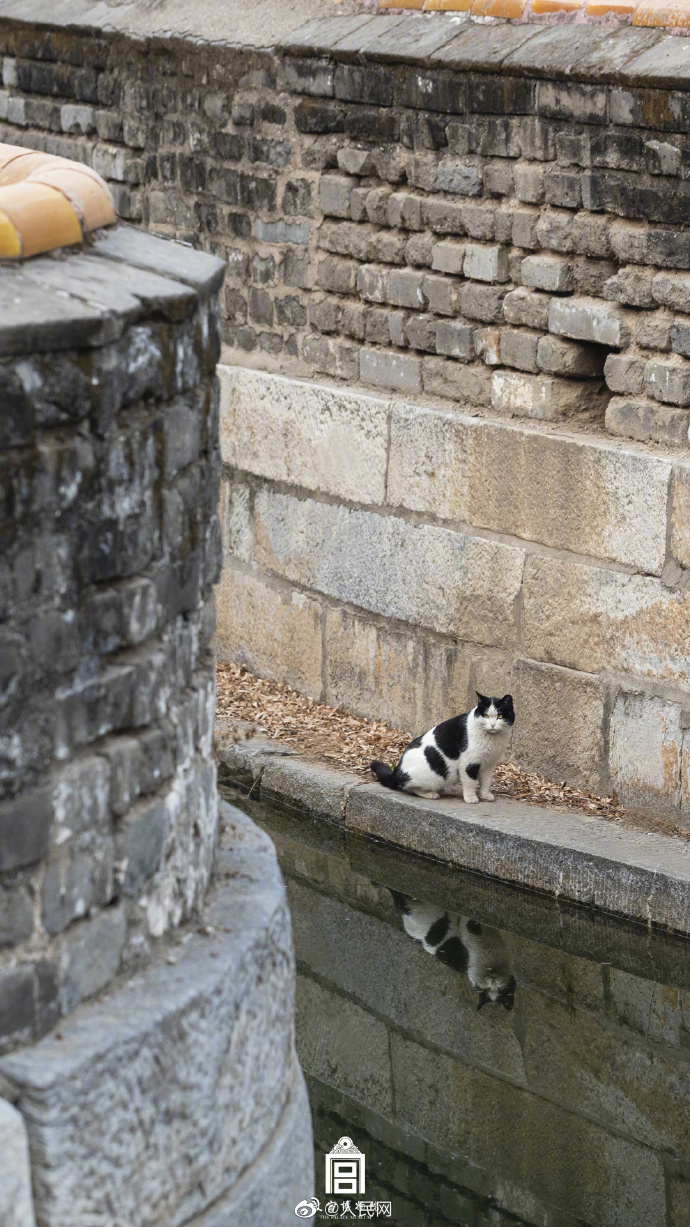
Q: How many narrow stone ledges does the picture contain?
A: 1